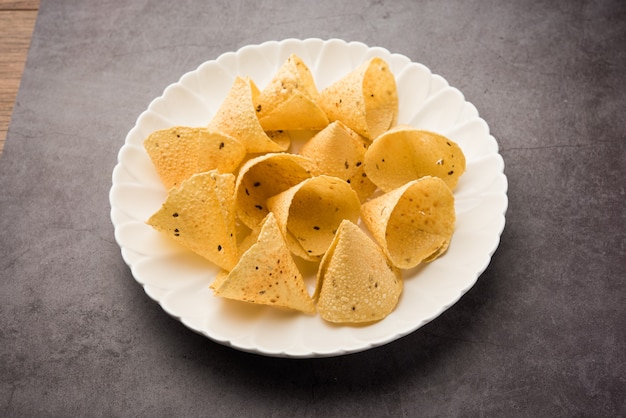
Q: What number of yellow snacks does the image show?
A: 12